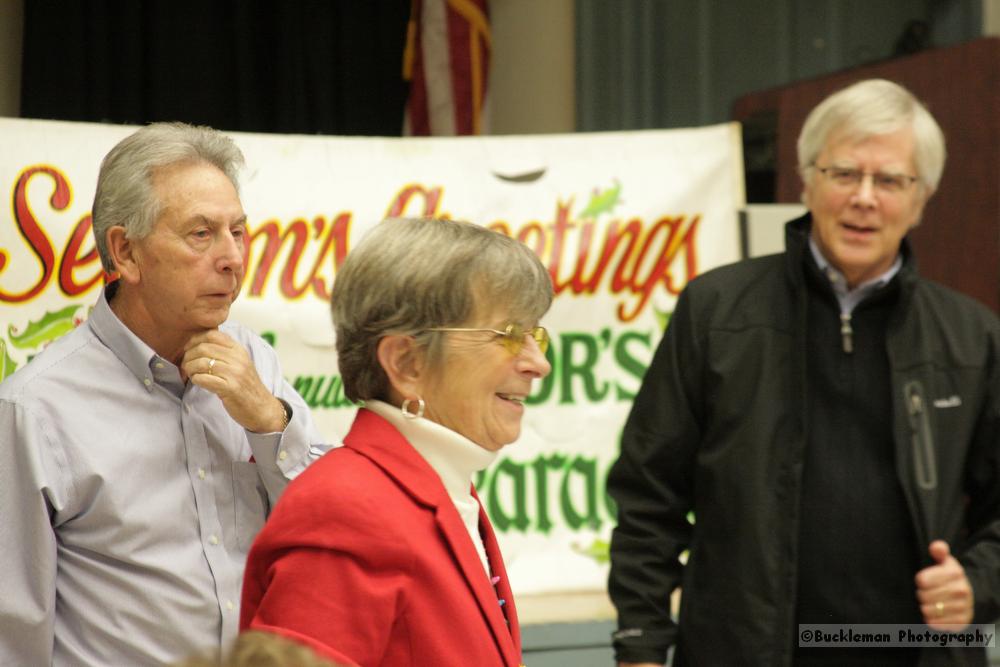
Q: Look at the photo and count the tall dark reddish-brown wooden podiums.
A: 1